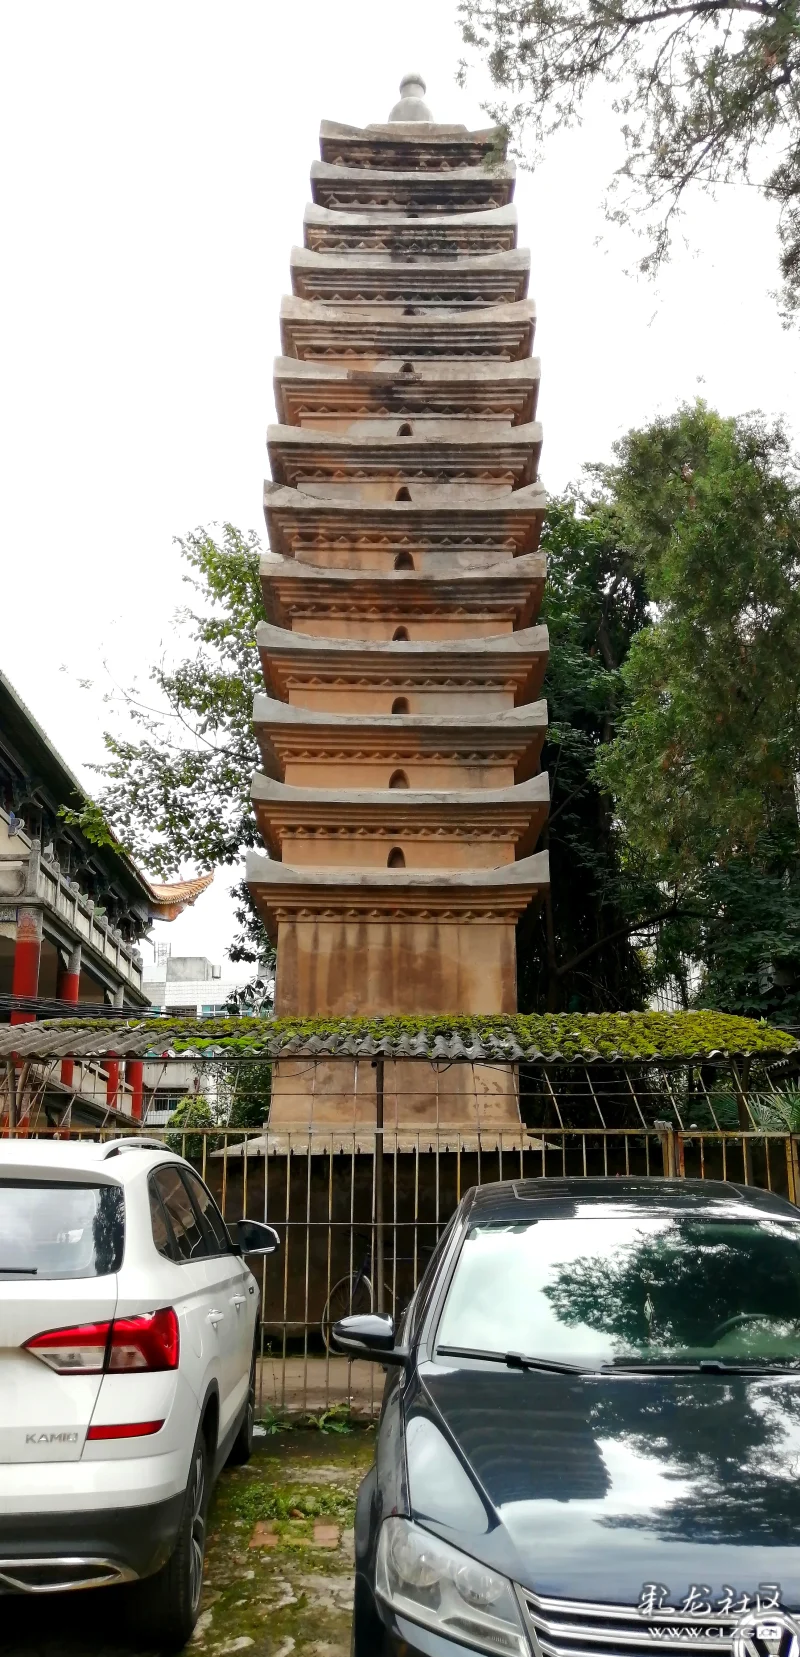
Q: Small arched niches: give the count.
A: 11